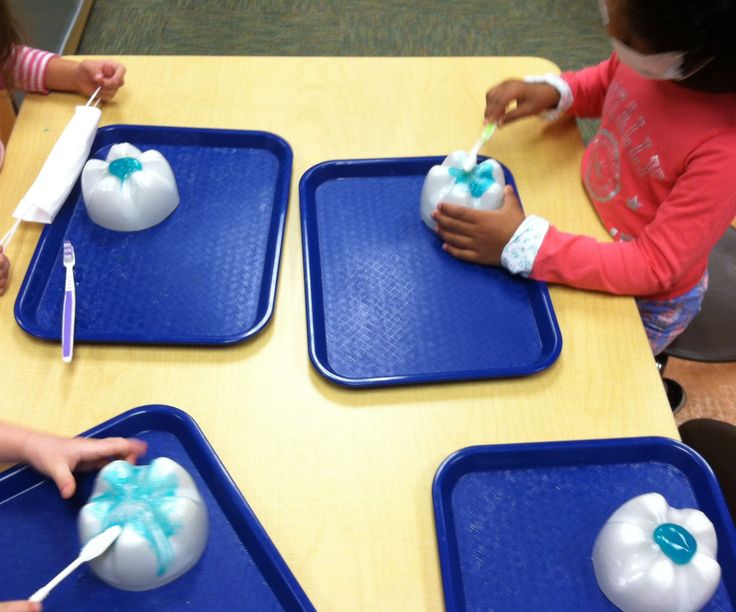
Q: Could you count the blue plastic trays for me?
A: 4